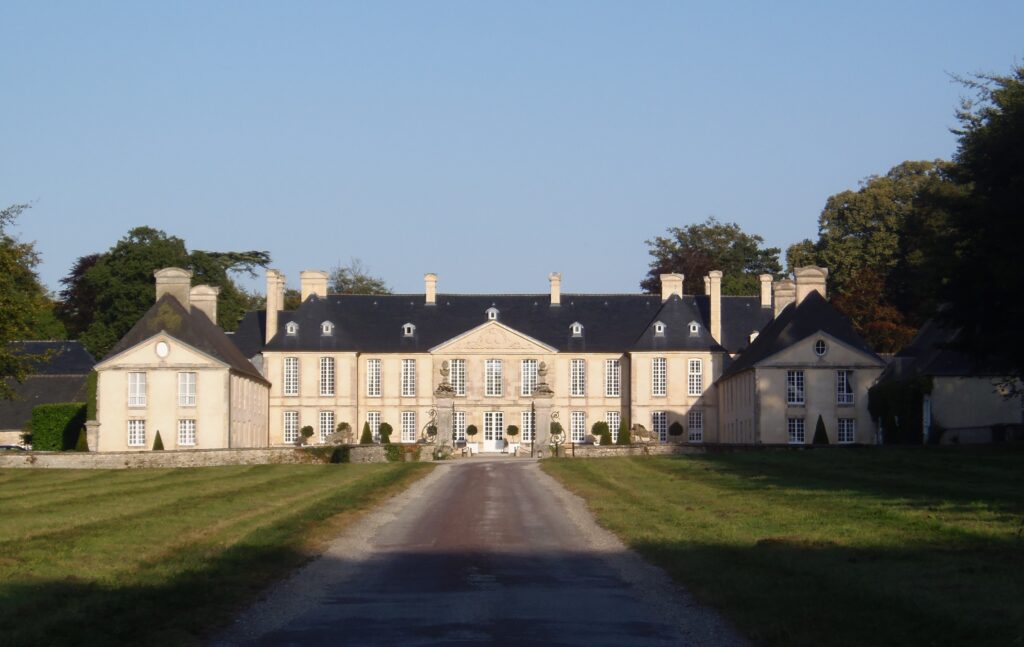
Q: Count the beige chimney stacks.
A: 13